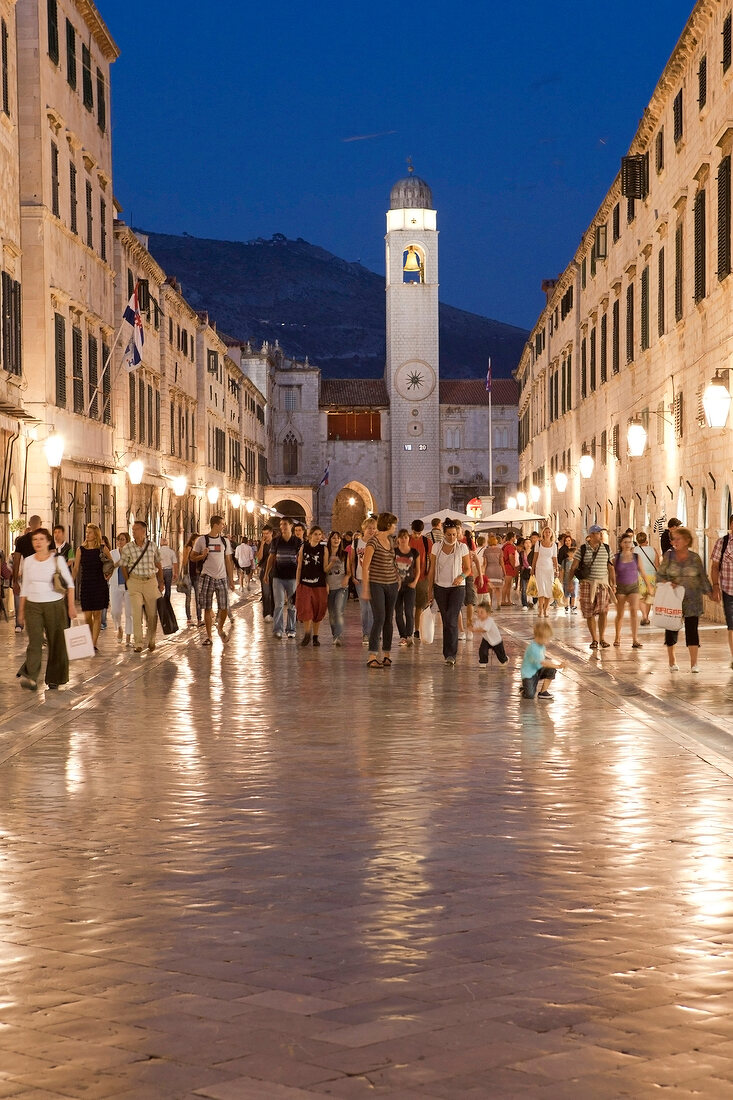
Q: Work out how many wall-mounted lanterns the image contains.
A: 15